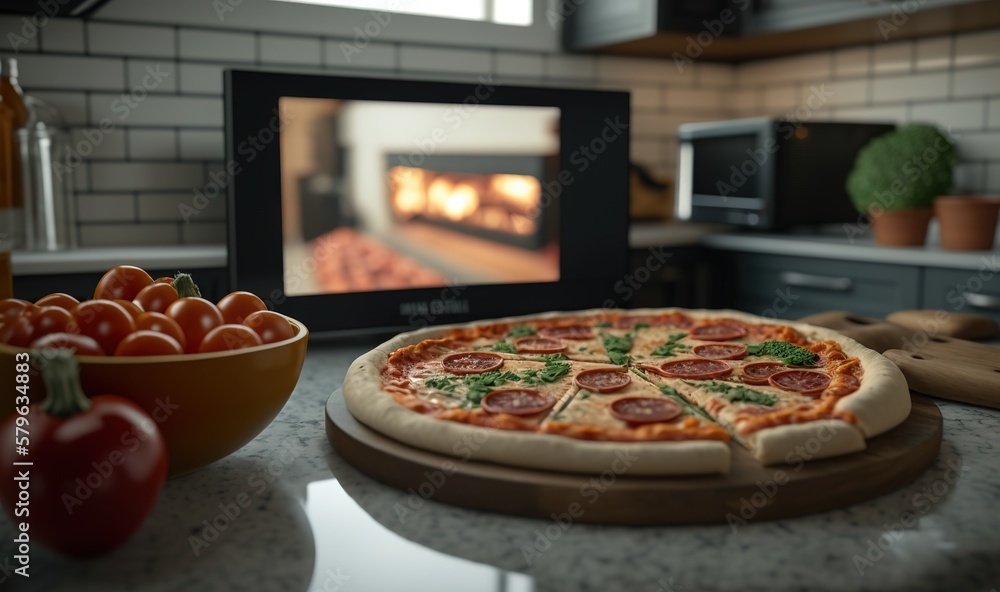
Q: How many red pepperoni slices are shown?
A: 11